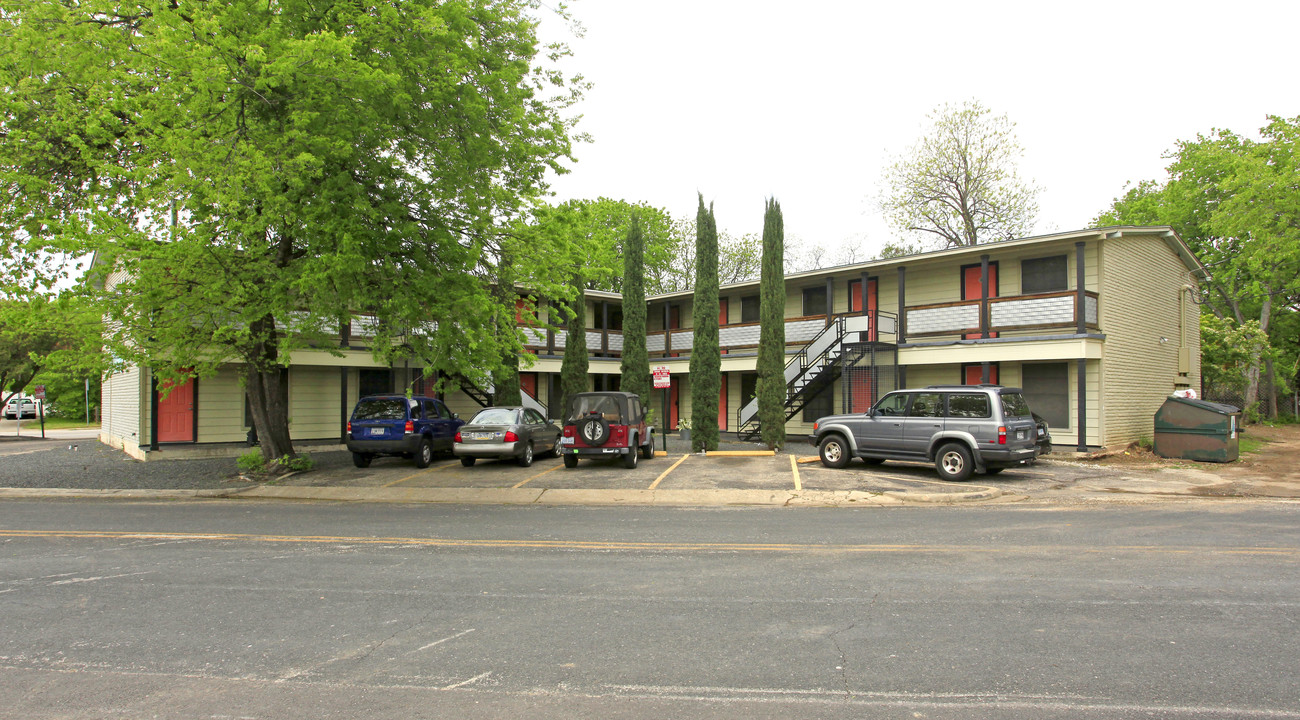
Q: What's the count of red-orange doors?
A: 12